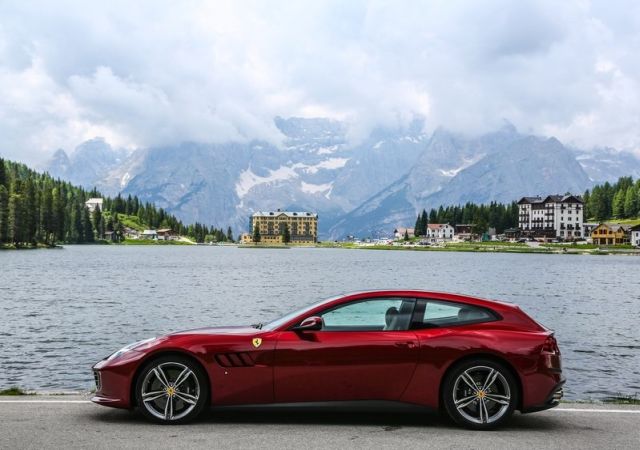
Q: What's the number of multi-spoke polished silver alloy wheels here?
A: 2